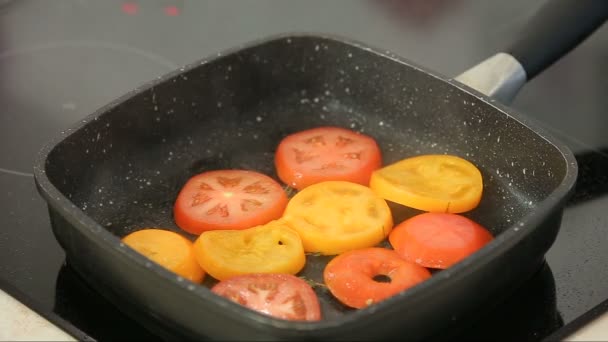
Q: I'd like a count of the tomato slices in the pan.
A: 9